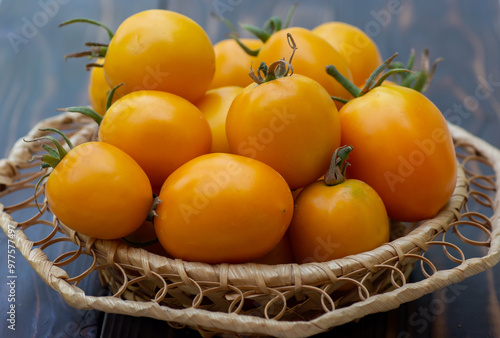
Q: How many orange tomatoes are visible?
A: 12